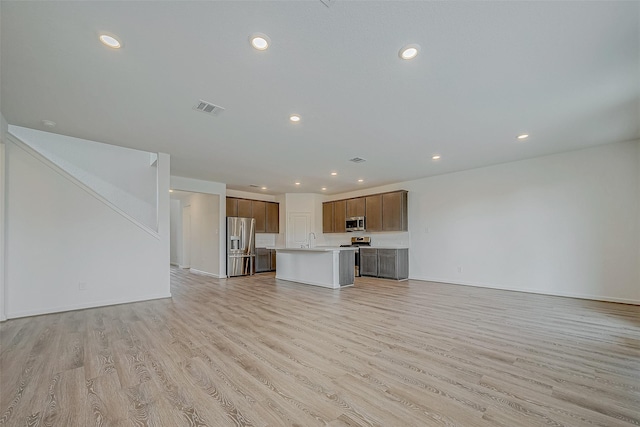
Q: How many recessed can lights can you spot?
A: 11